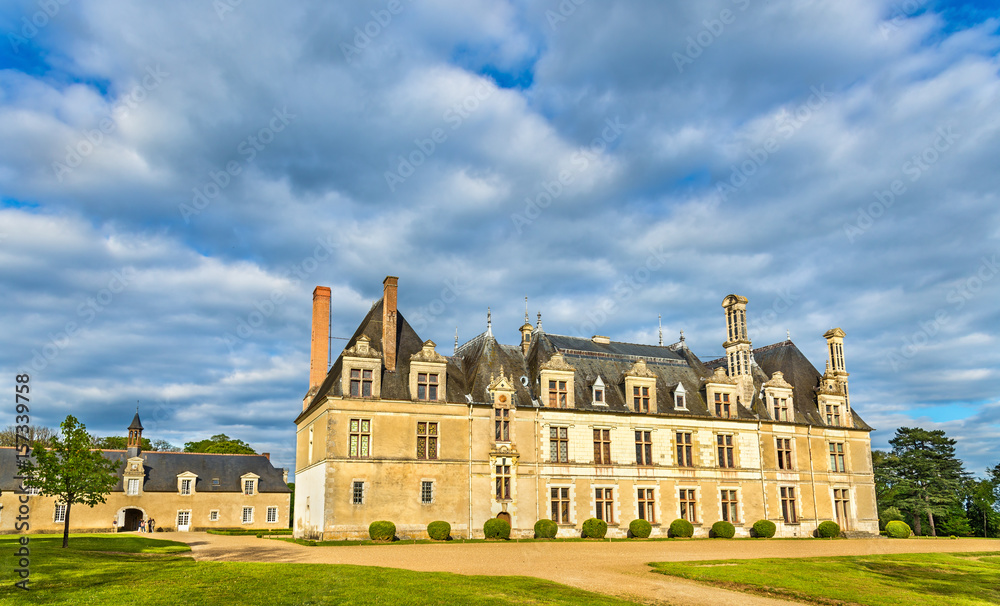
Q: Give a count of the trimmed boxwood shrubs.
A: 11